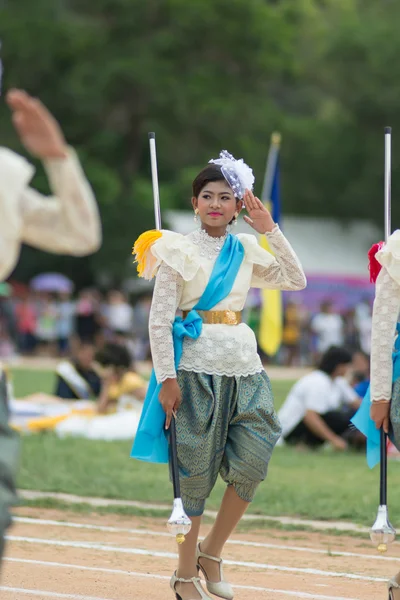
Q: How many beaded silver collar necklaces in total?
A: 1